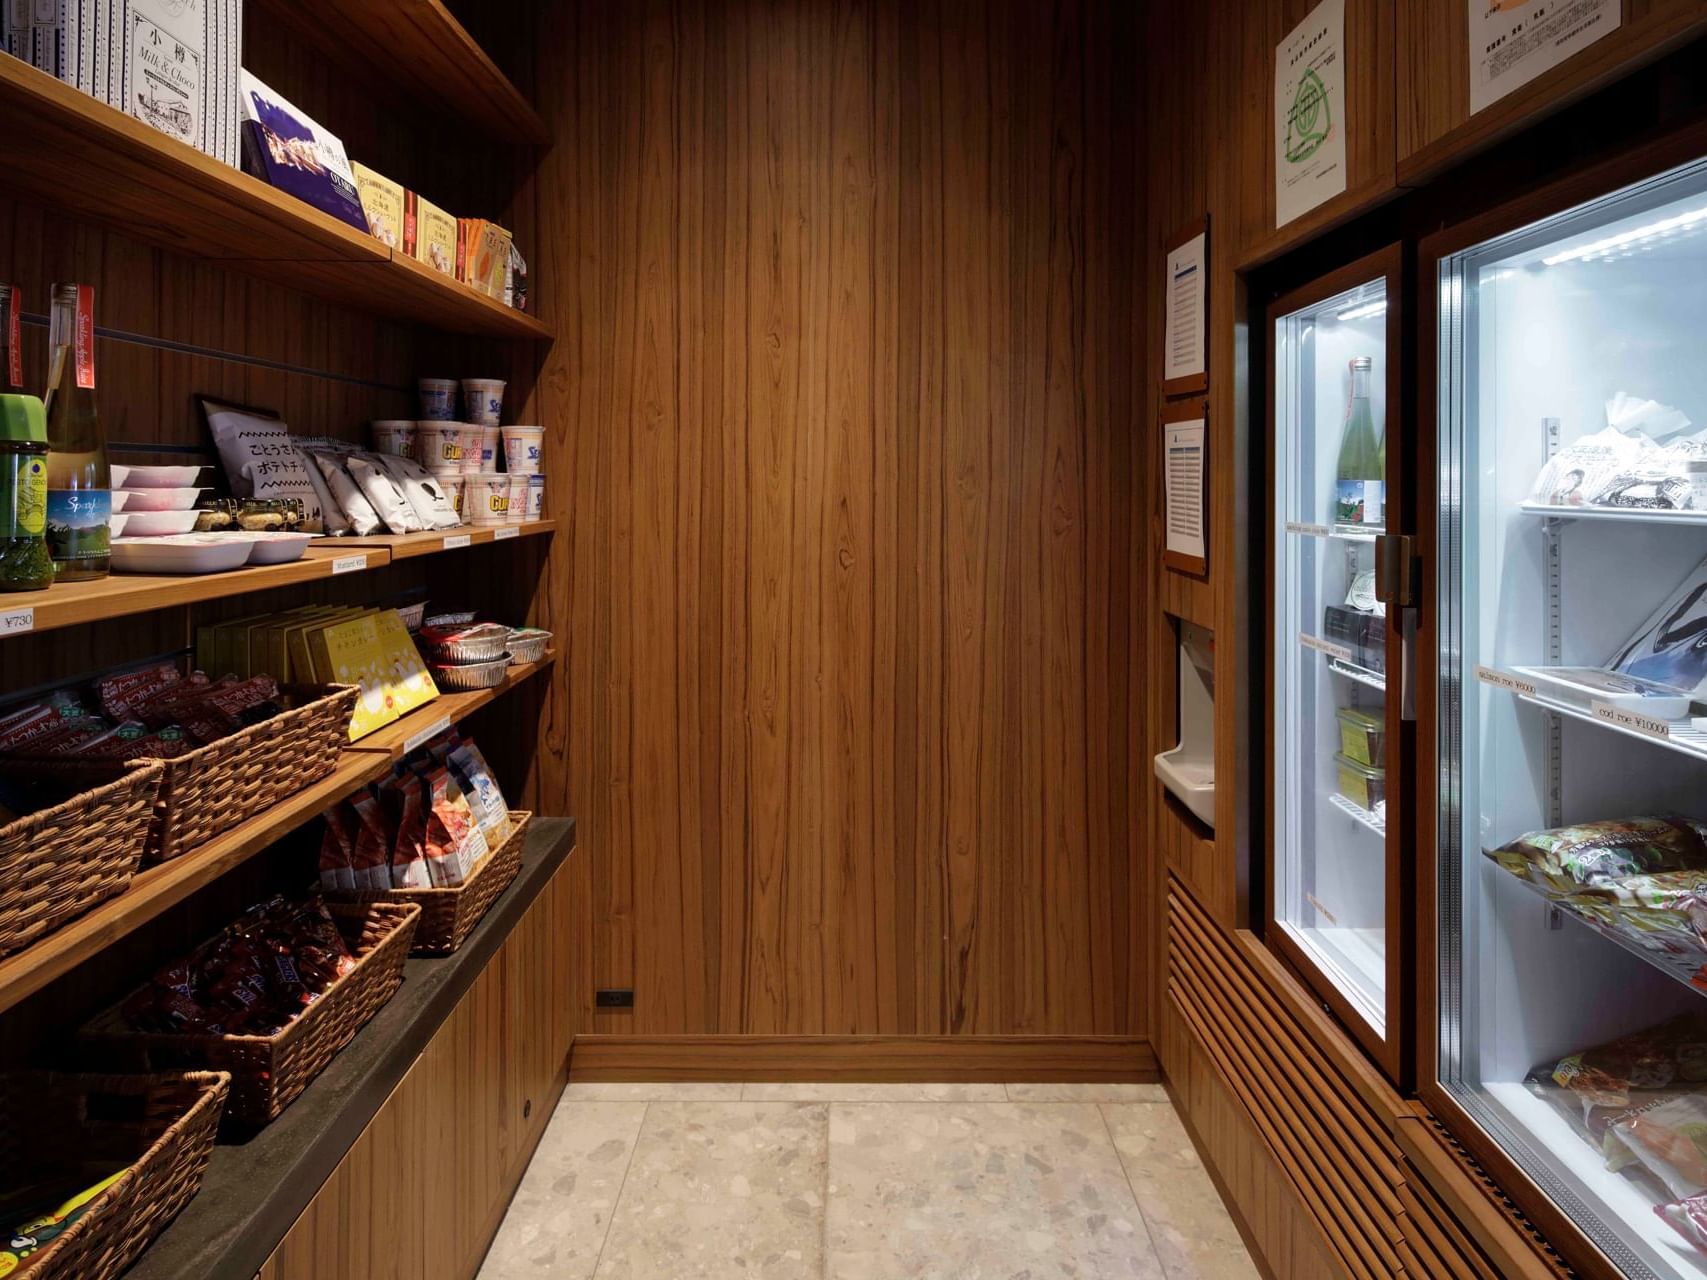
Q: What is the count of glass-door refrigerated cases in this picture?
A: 2